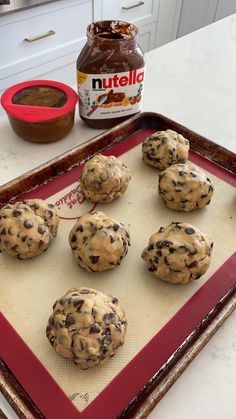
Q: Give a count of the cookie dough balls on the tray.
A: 7